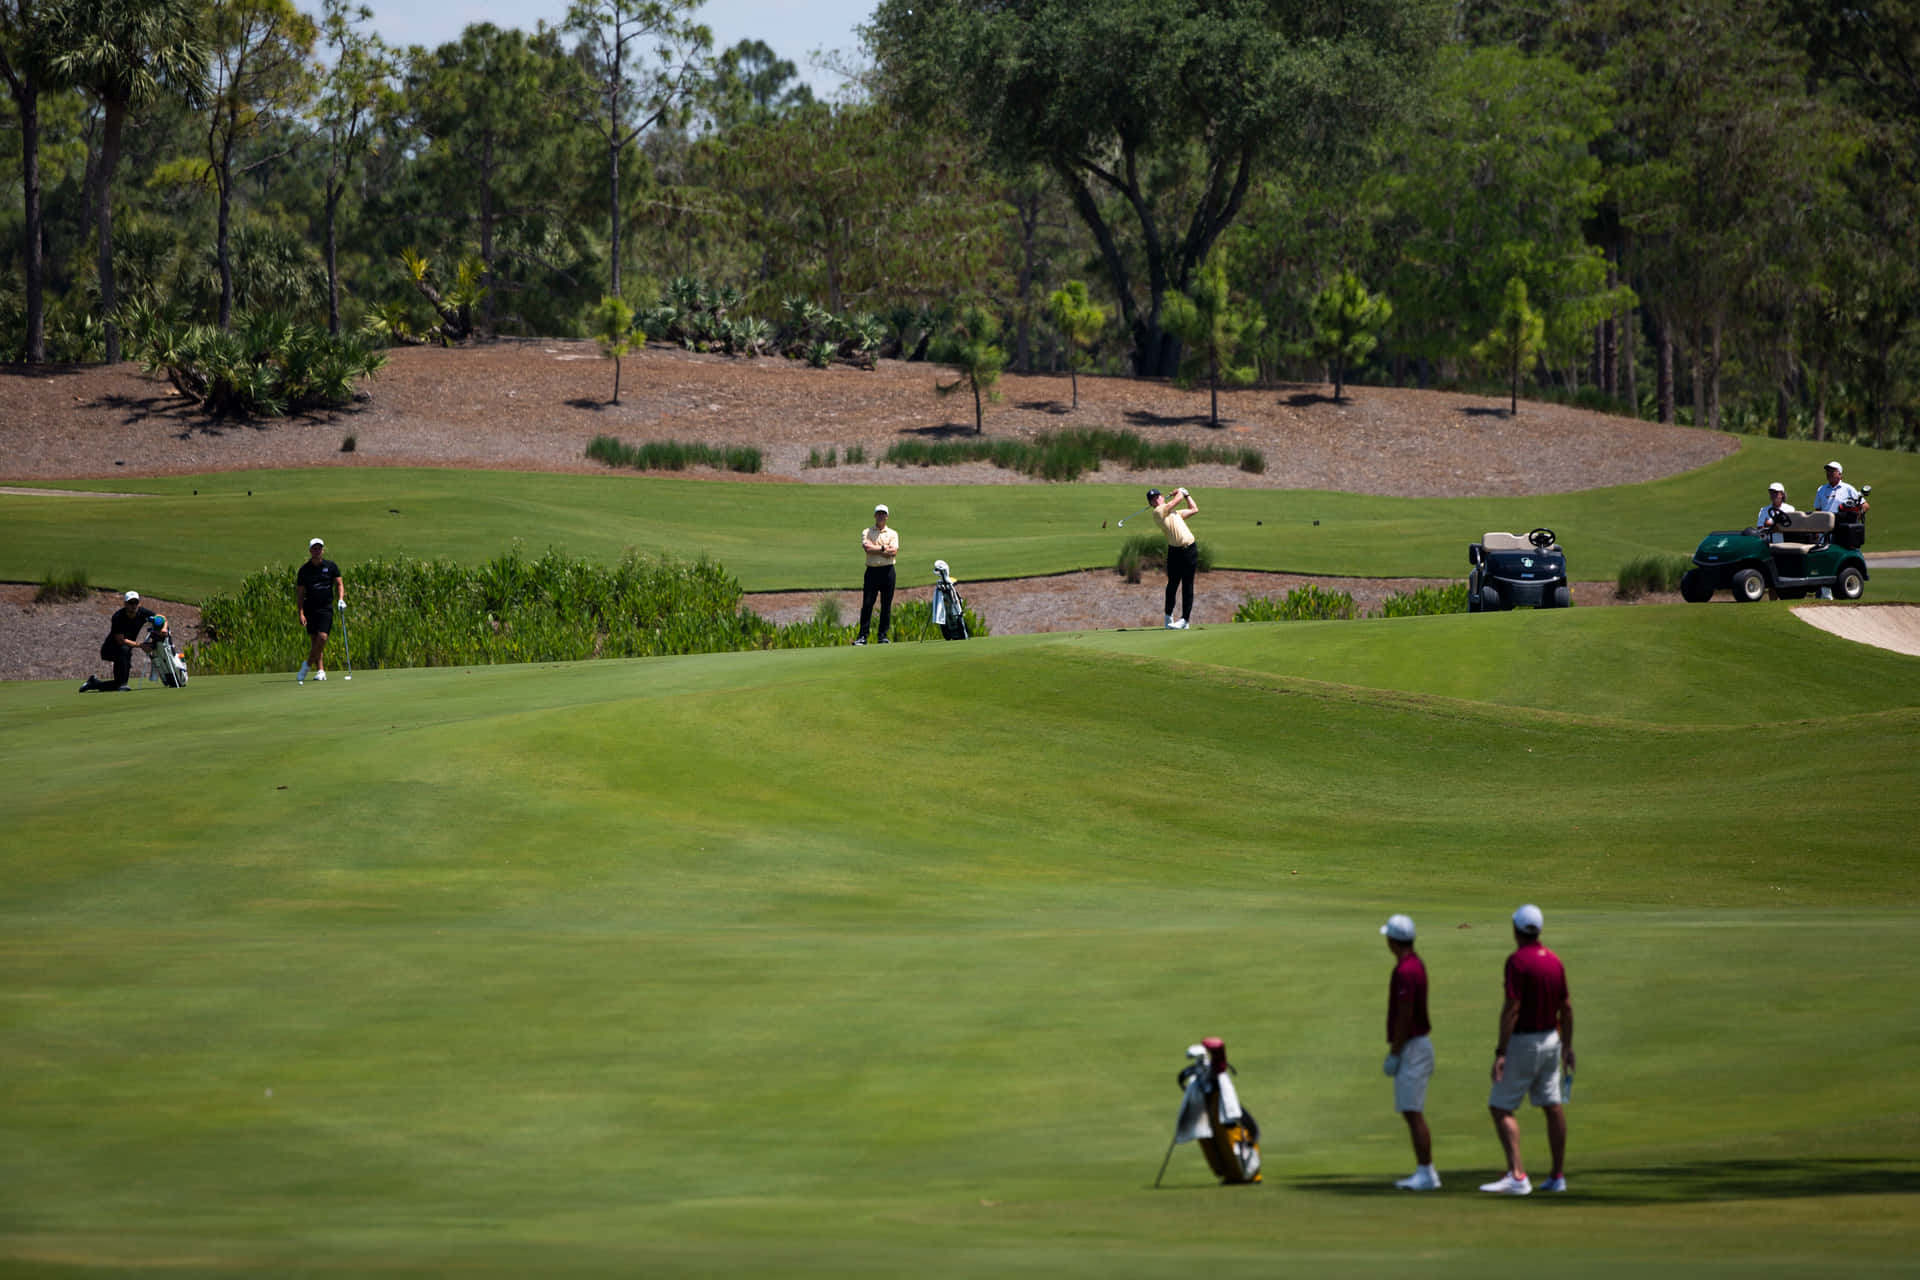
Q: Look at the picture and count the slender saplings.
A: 6